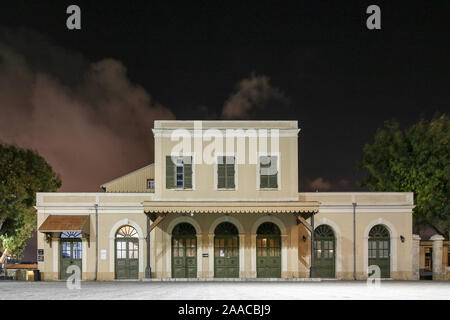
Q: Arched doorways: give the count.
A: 7